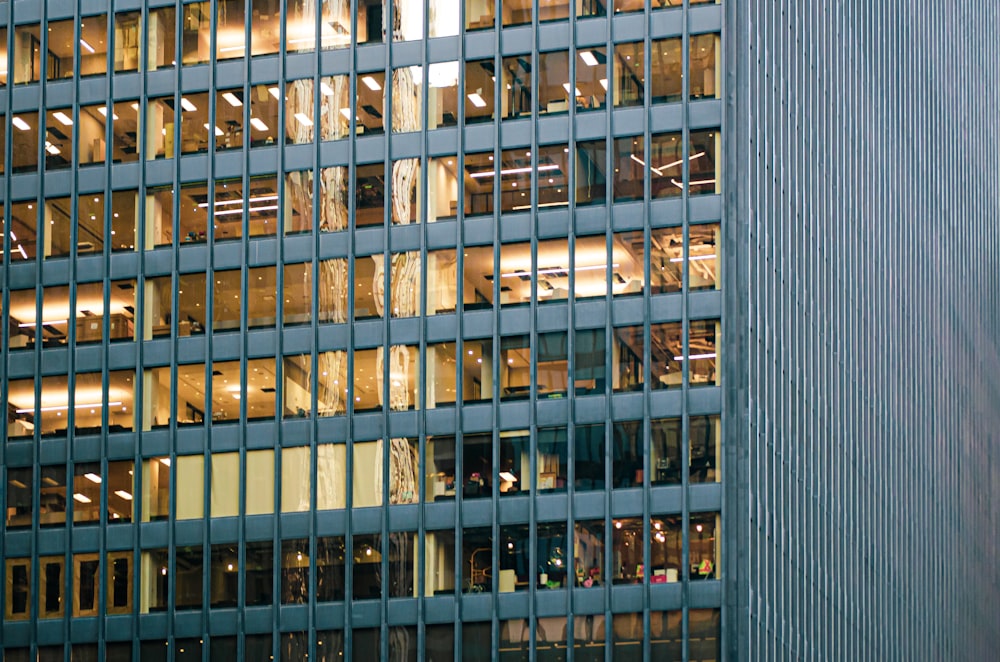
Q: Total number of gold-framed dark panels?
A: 4